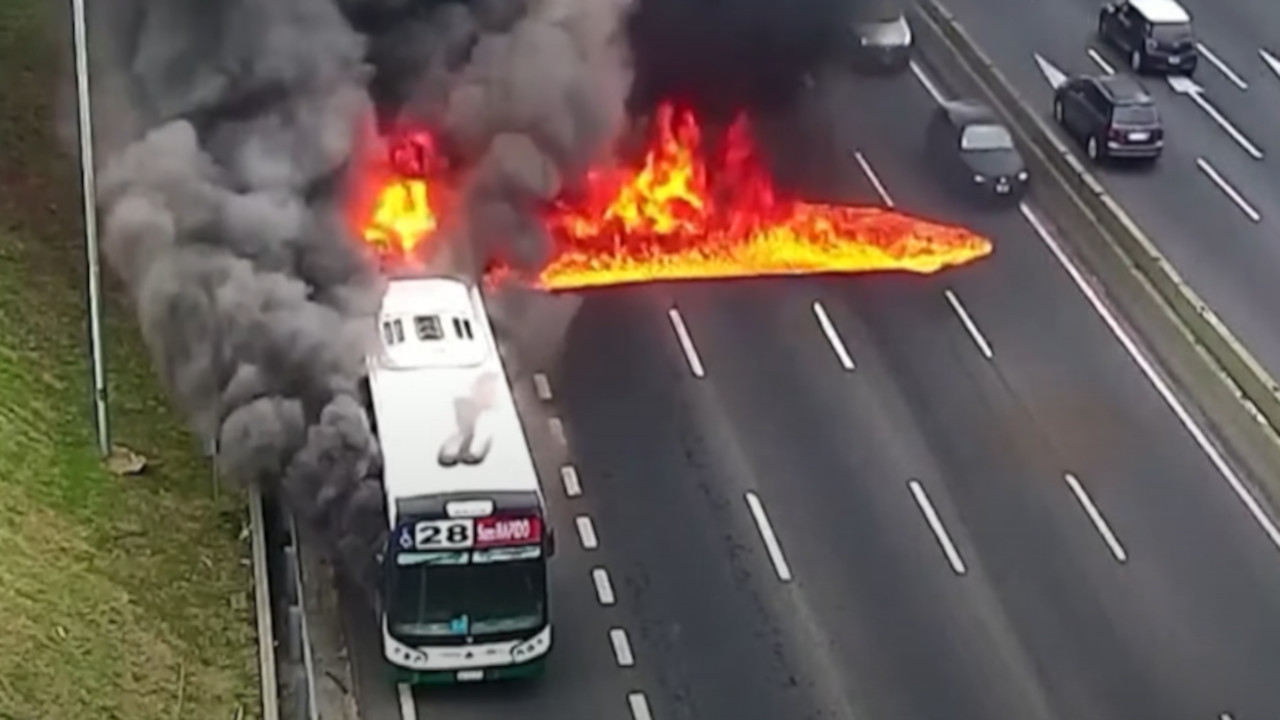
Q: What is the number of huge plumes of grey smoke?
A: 2